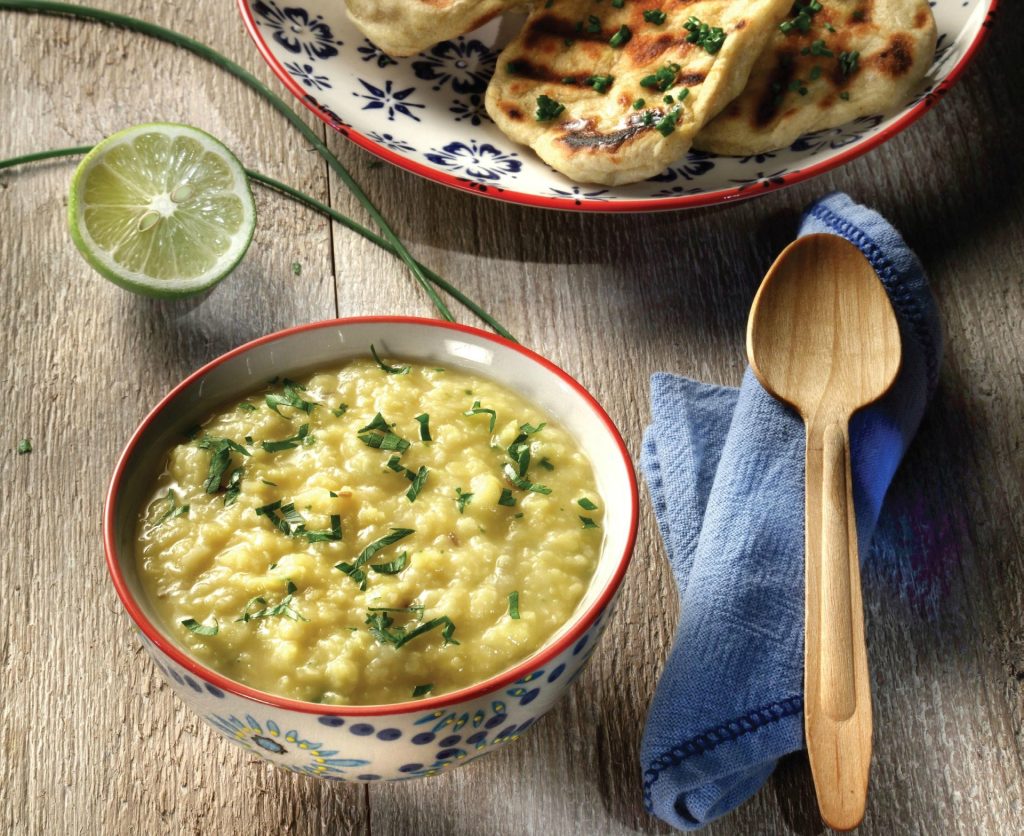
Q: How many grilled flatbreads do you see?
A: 3